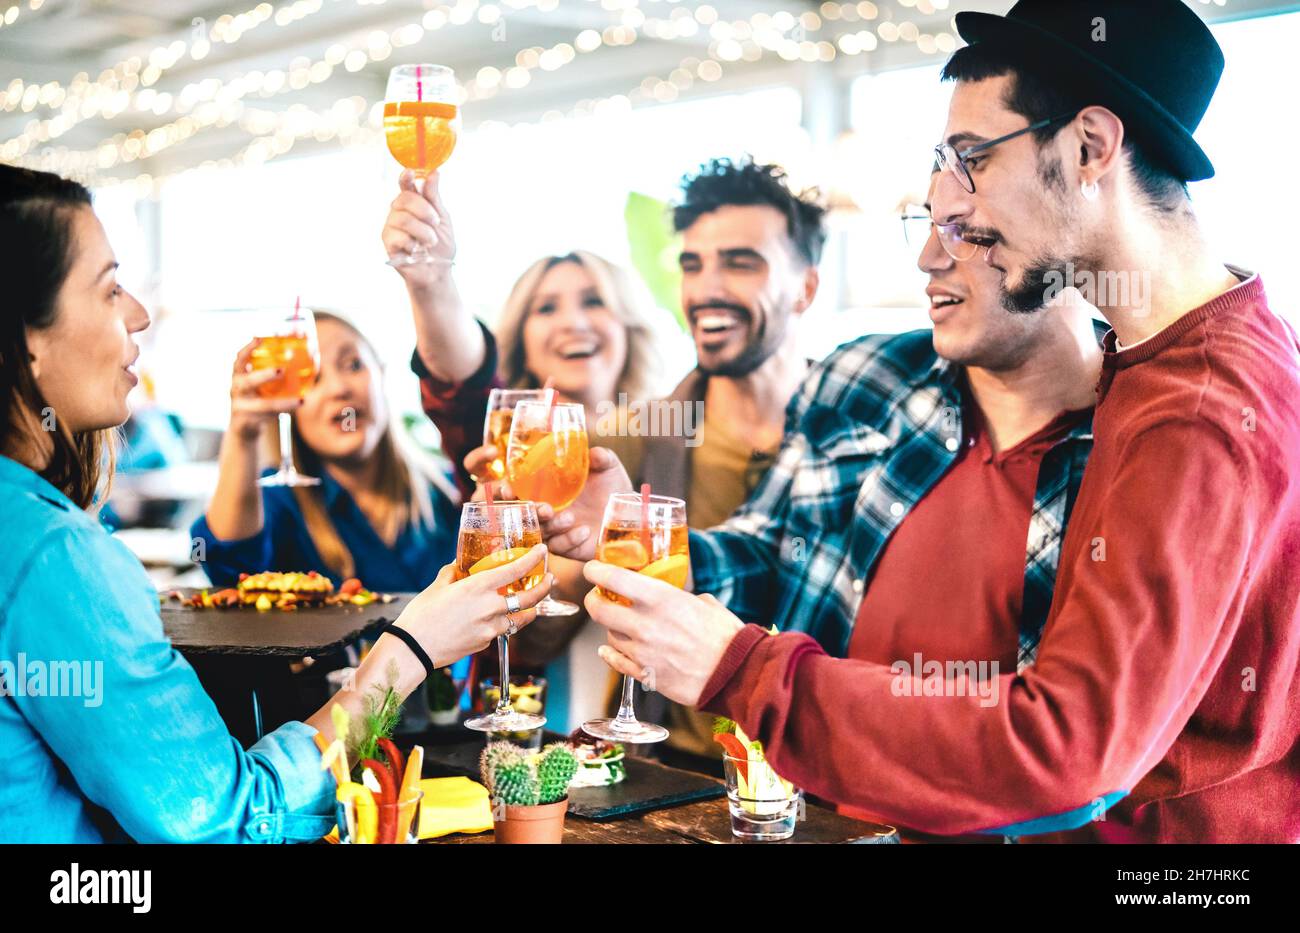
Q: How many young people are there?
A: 6